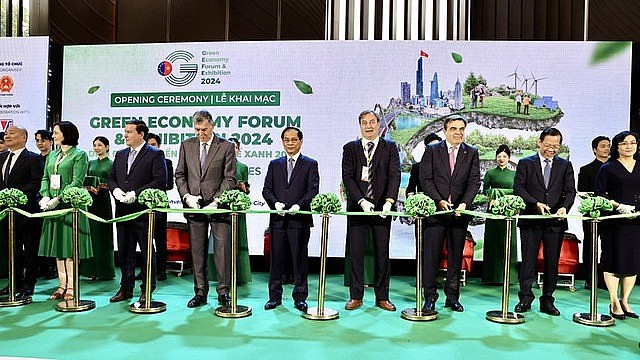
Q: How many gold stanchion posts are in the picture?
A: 8